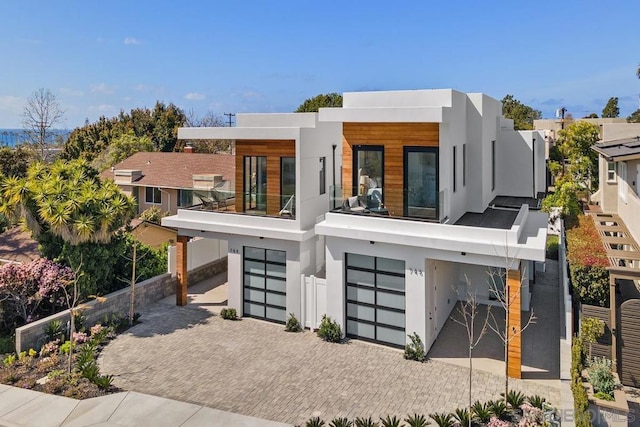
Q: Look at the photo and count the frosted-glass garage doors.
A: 2